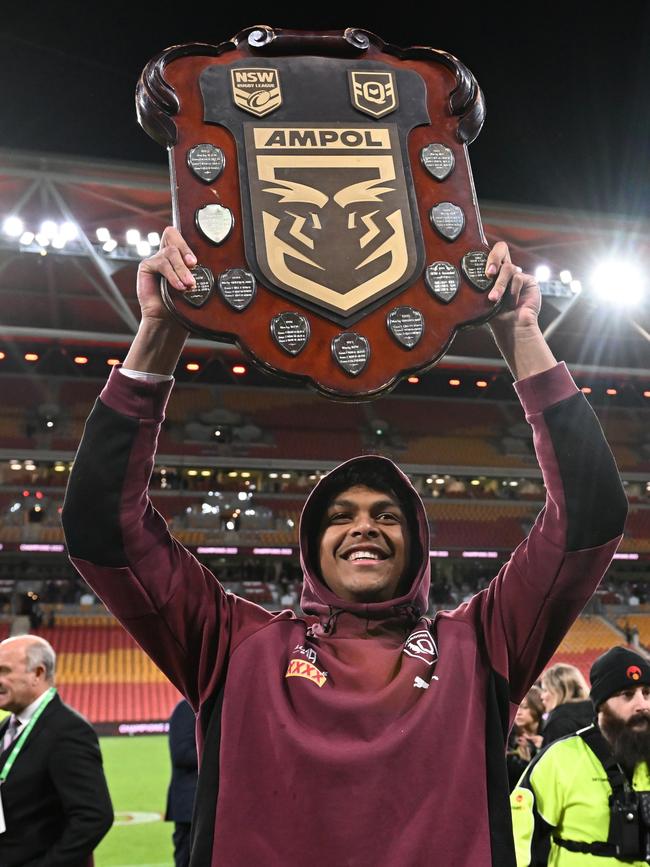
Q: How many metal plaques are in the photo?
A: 11